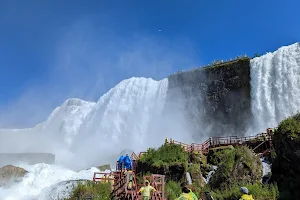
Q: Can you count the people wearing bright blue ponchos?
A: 2